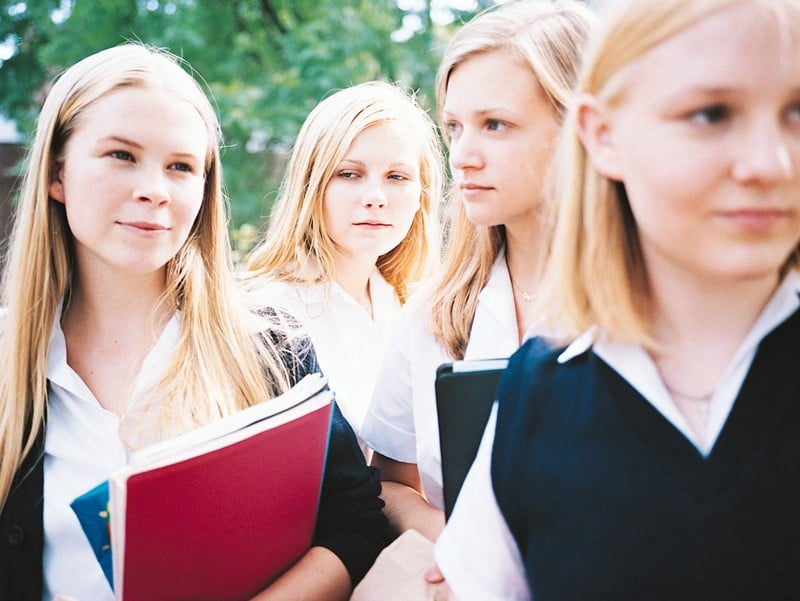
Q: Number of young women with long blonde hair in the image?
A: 4